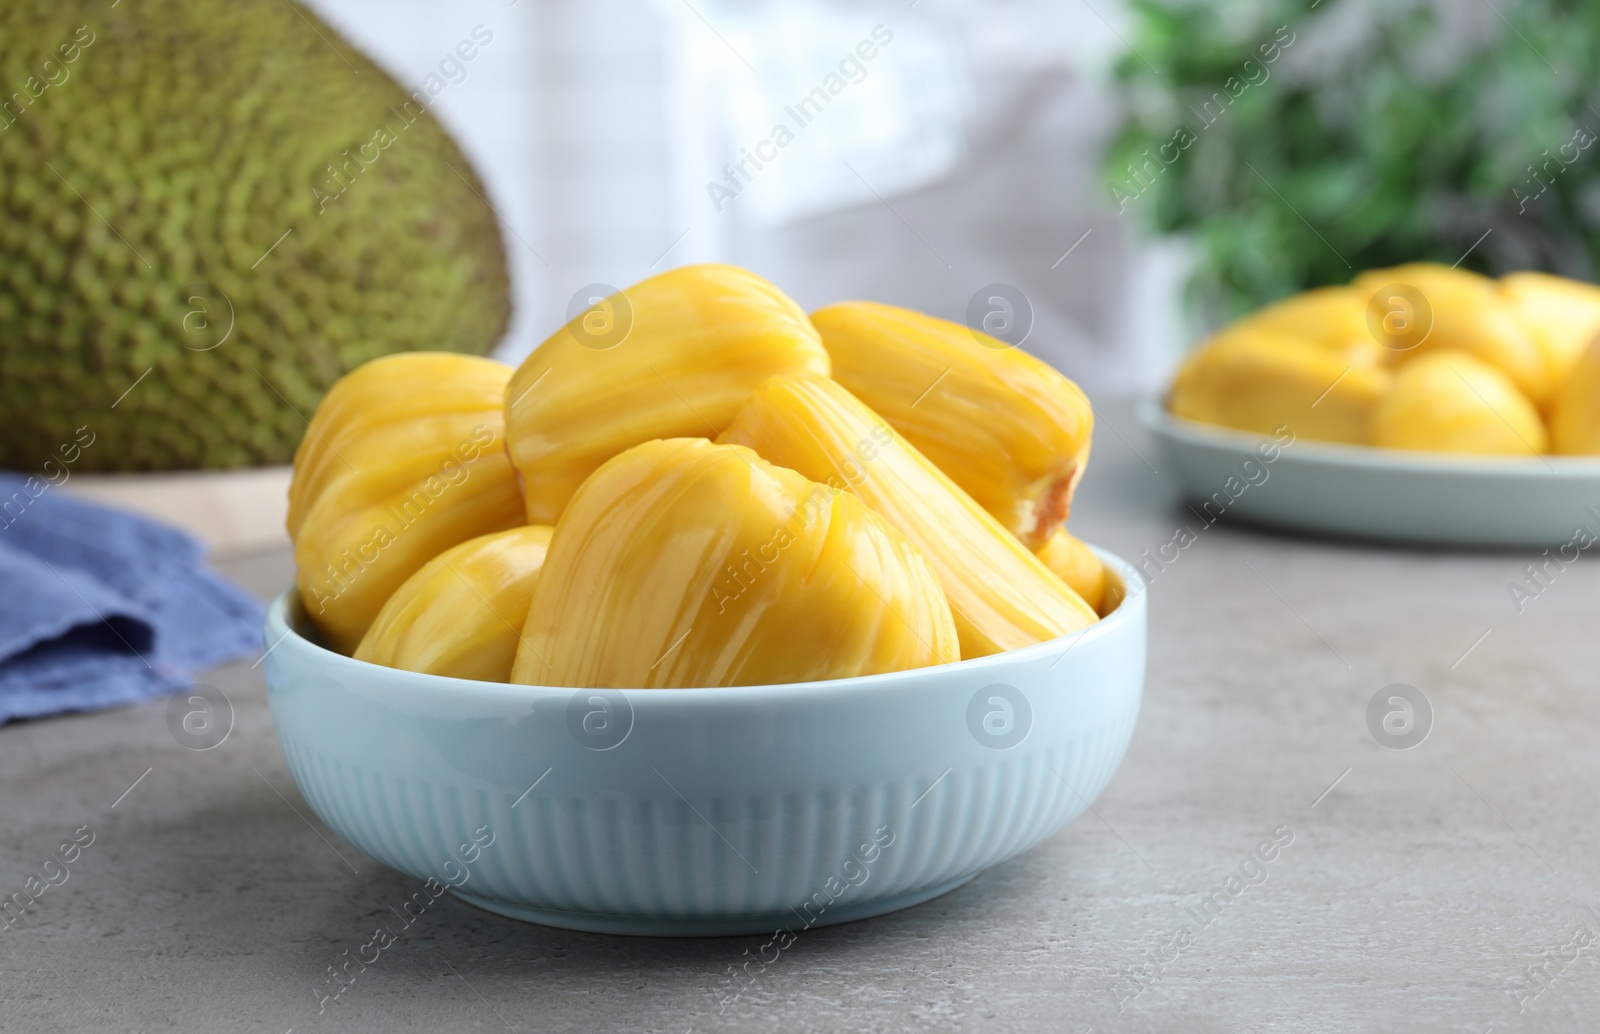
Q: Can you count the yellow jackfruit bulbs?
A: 13